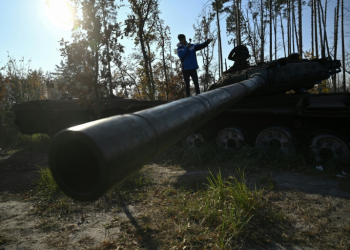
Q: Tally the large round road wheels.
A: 4